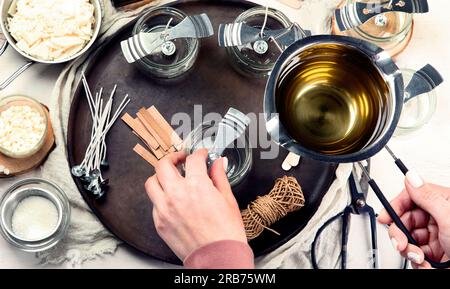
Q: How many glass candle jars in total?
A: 5